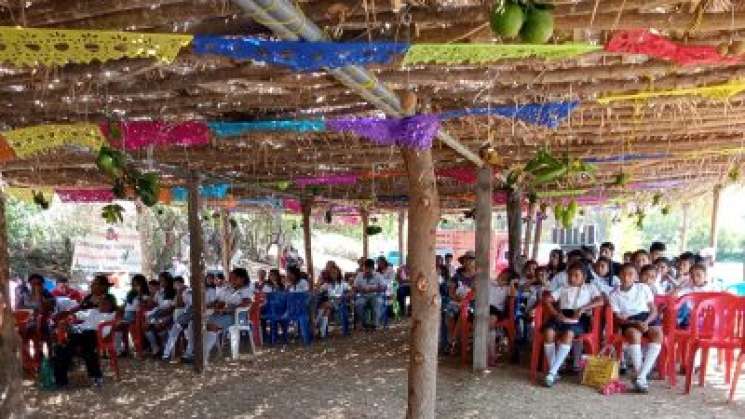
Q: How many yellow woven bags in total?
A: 1